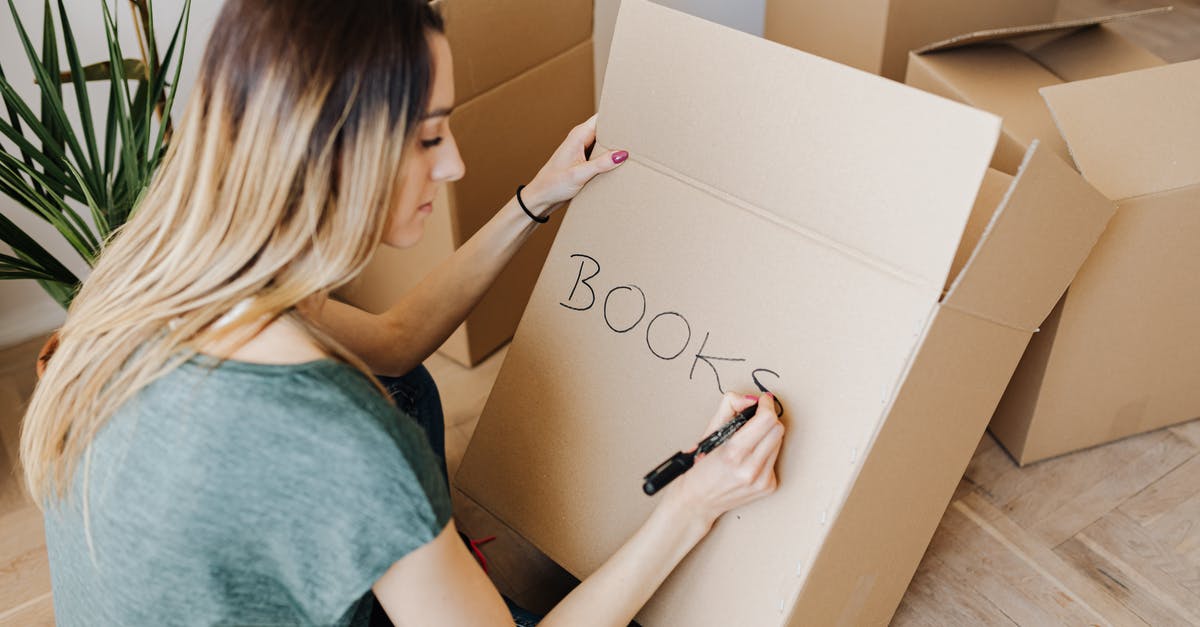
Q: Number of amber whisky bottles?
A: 0